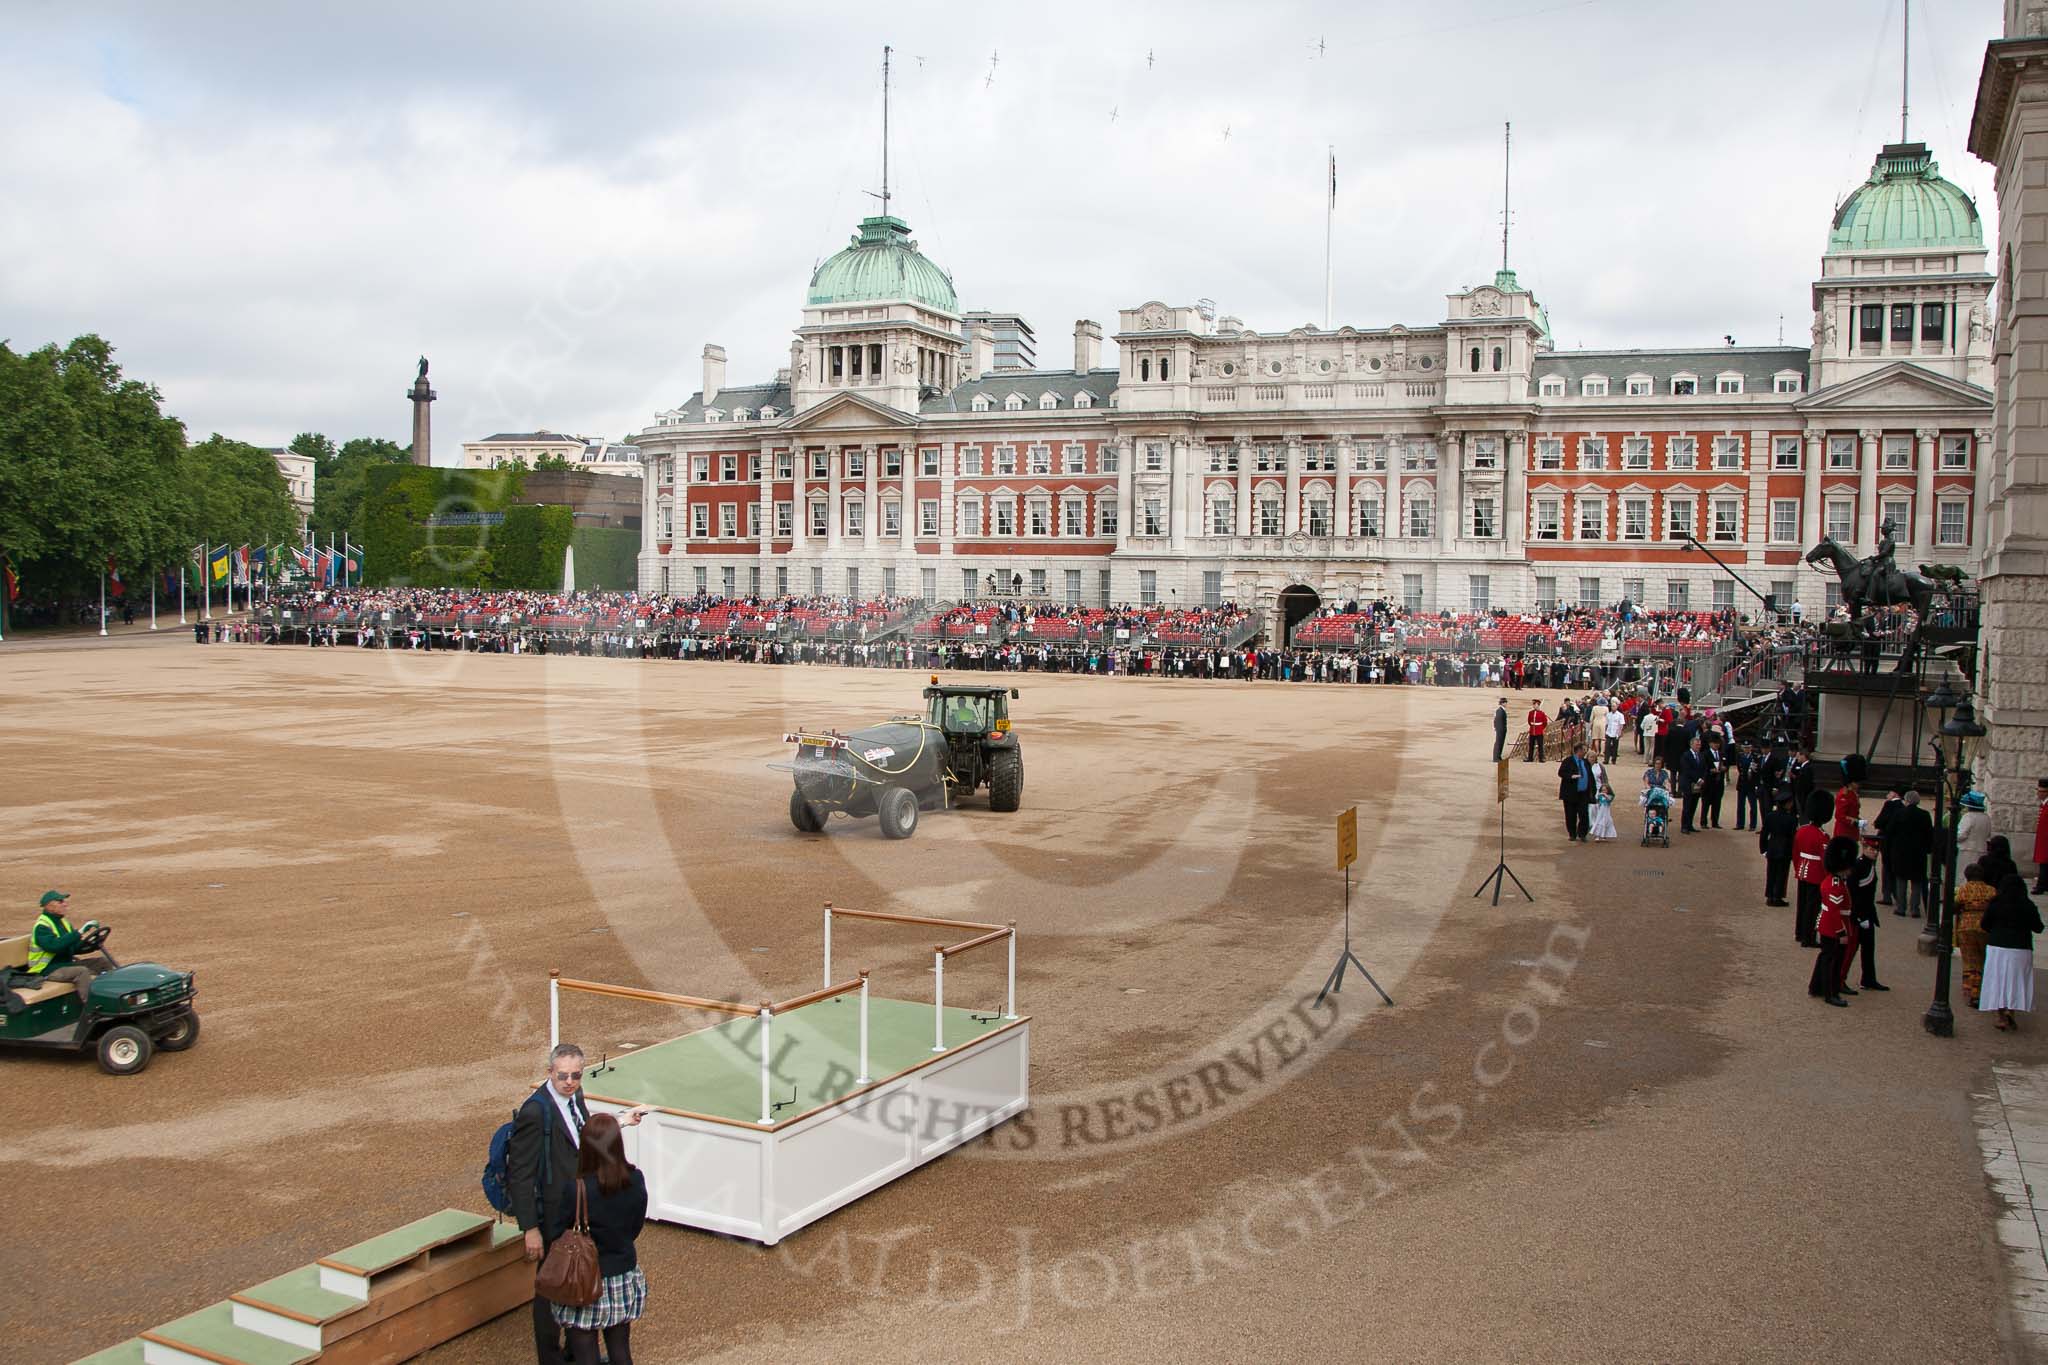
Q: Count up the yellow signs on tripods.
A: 2